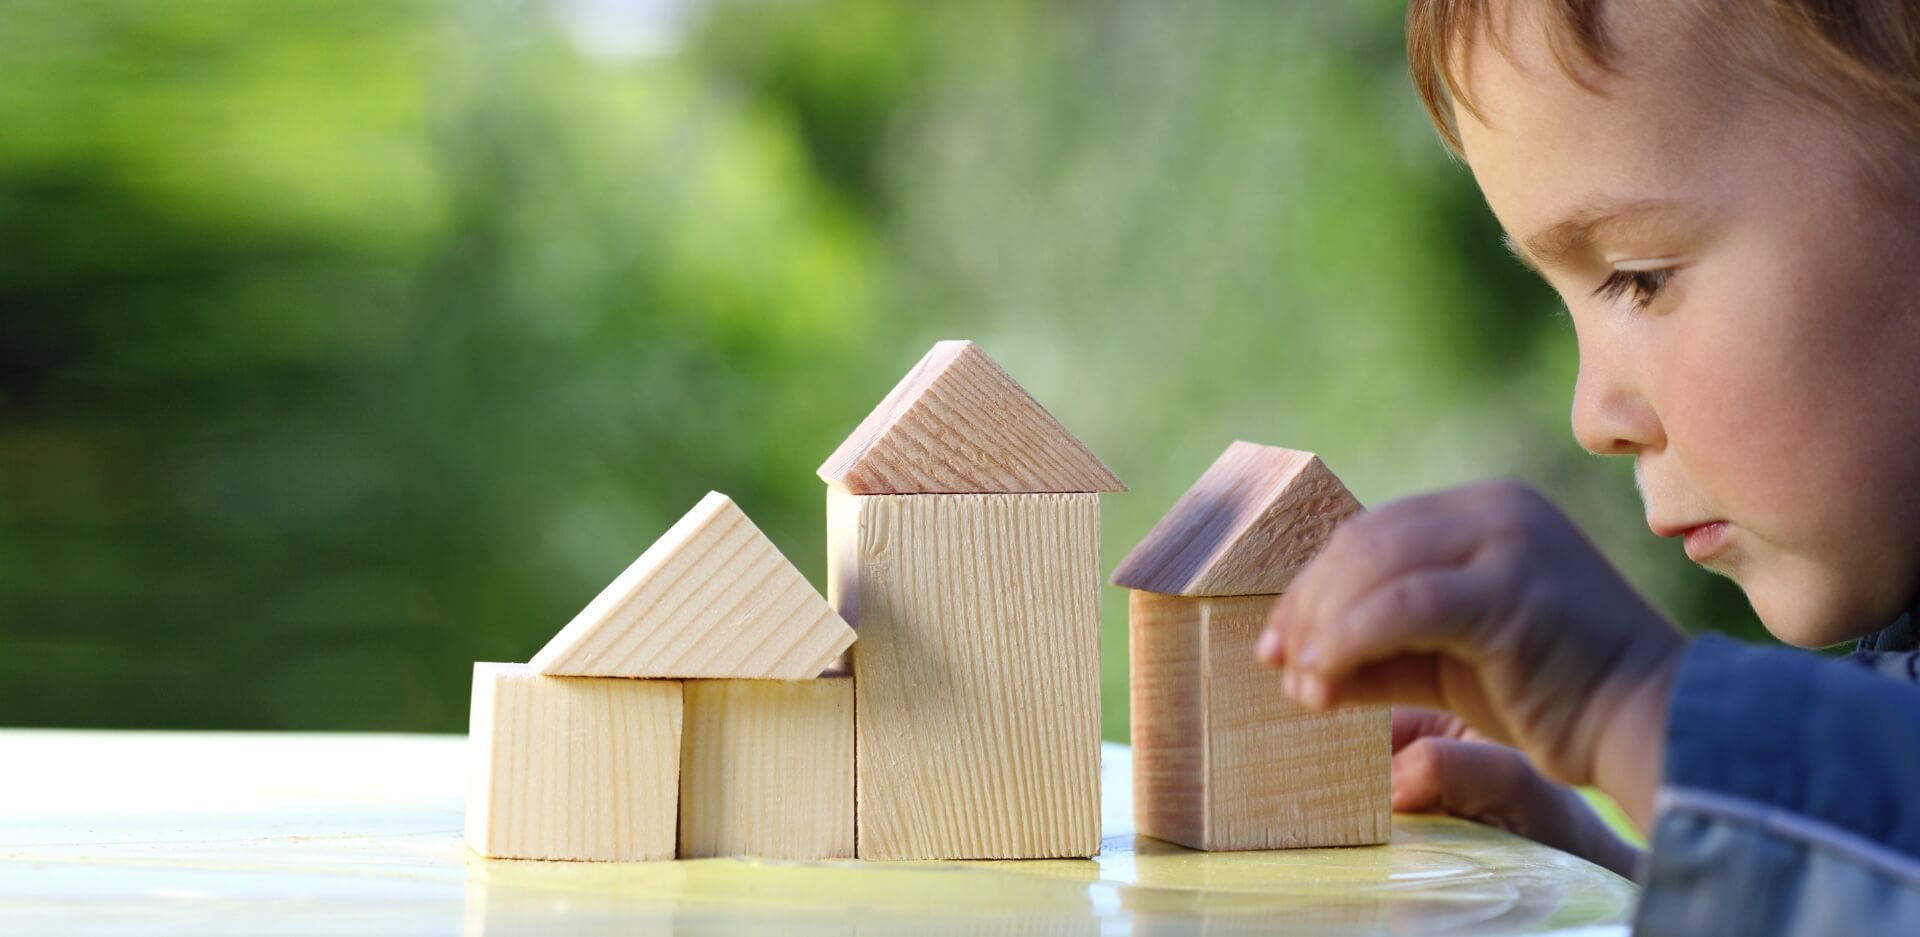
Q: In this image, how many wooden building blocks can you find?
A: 7